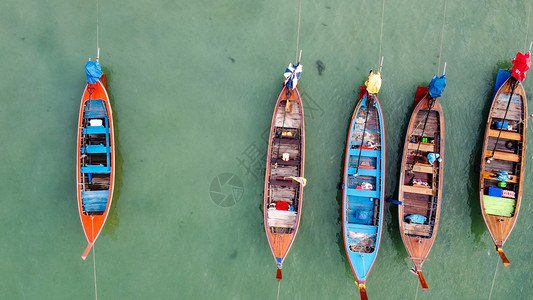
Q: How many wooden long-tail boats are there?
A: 5